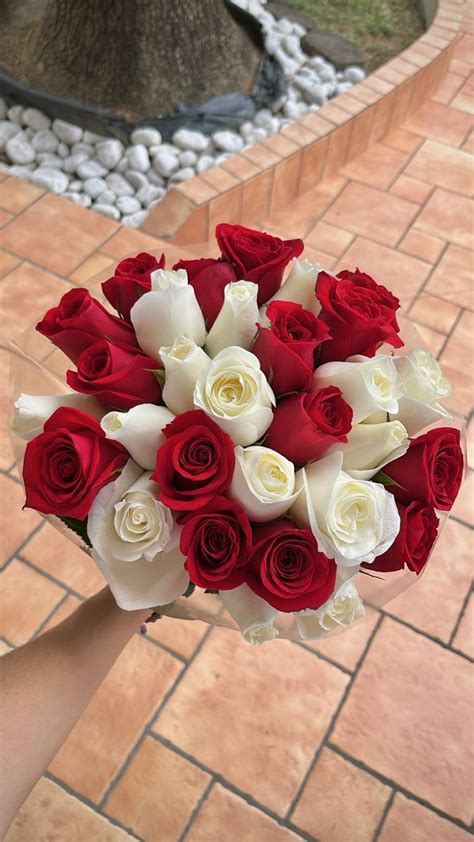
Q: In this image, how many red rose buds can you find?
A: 14